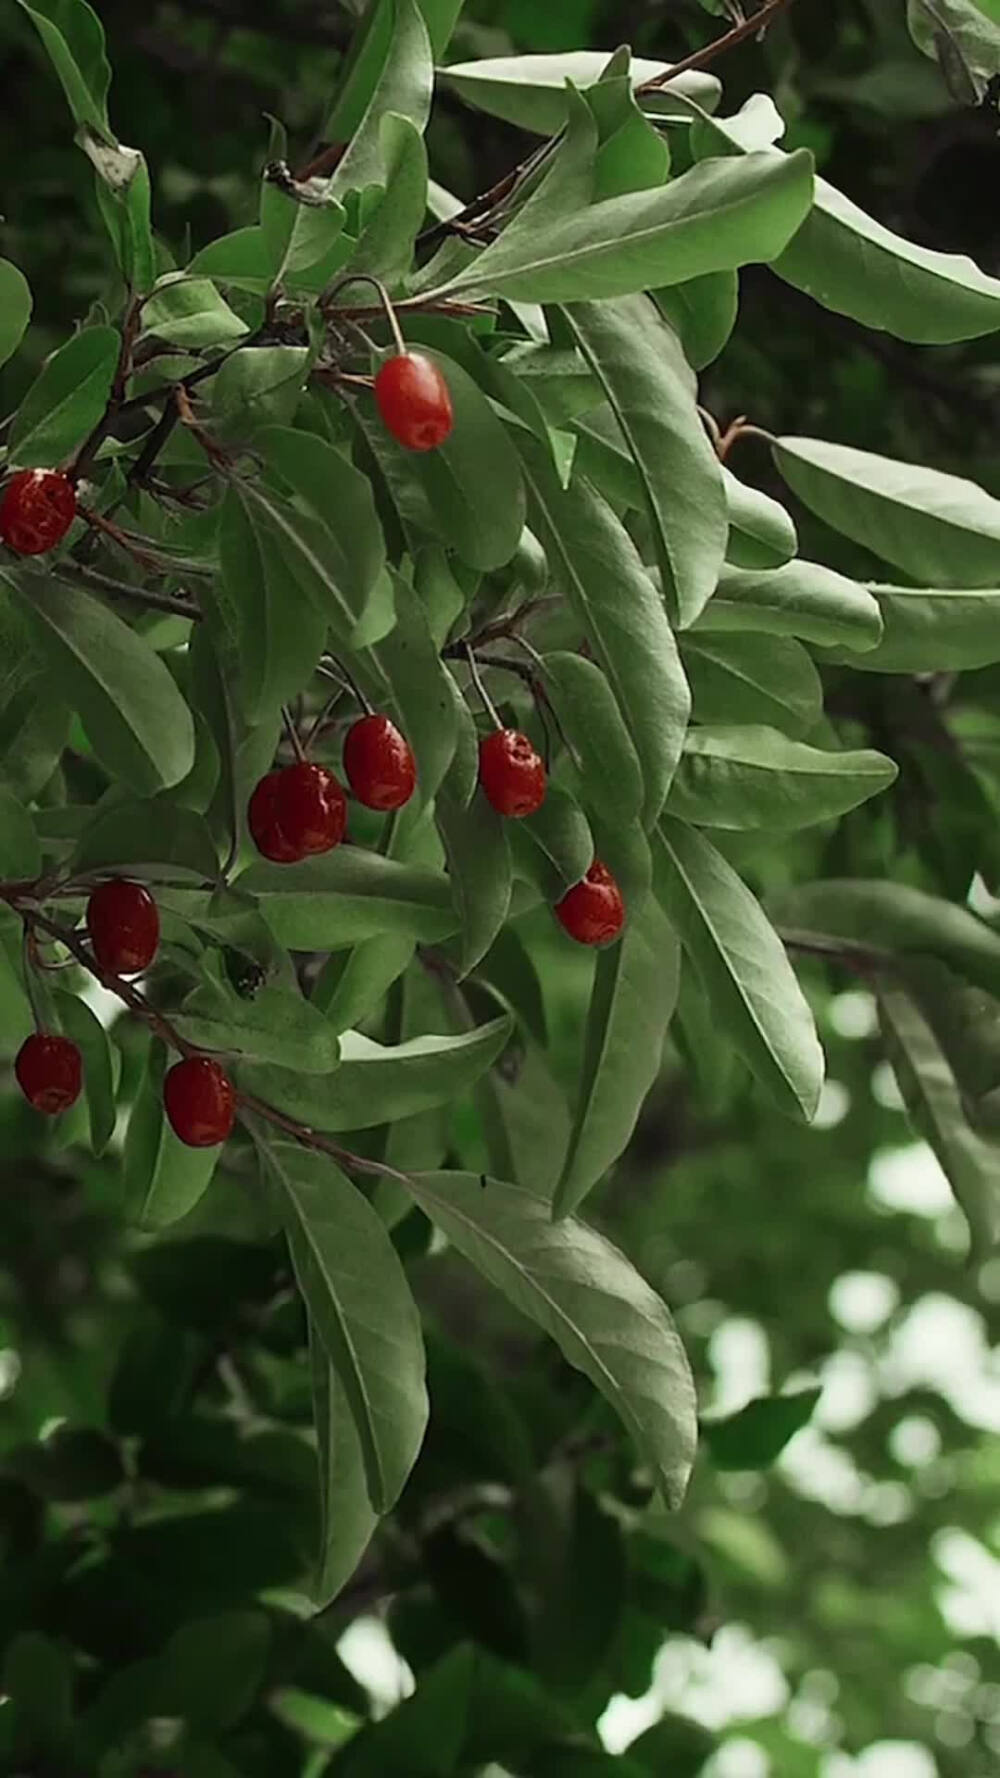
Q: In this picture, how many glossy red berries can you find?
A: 10